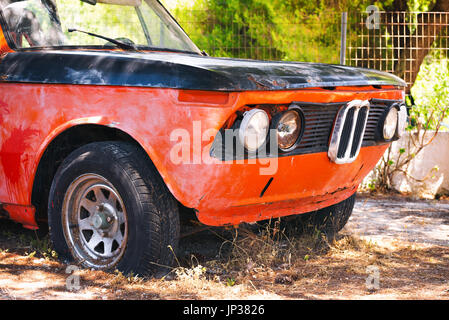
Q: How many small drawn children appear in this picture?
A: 0